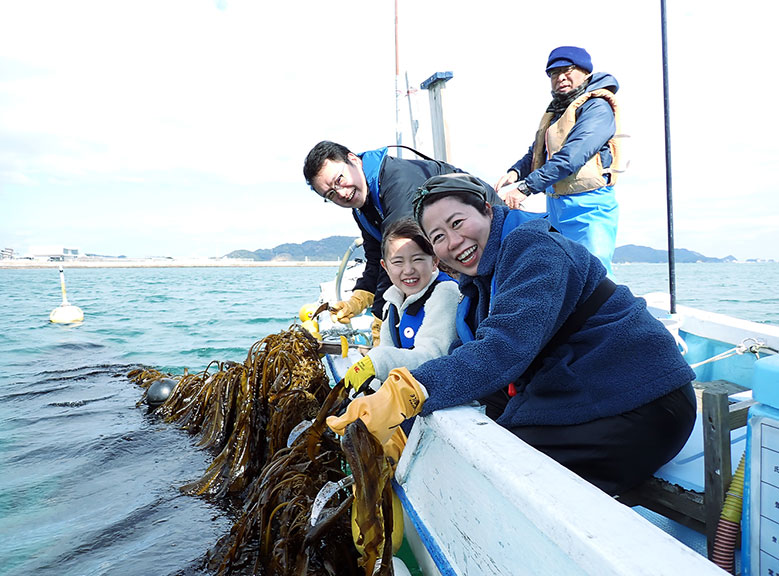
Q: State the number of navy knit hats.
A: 1